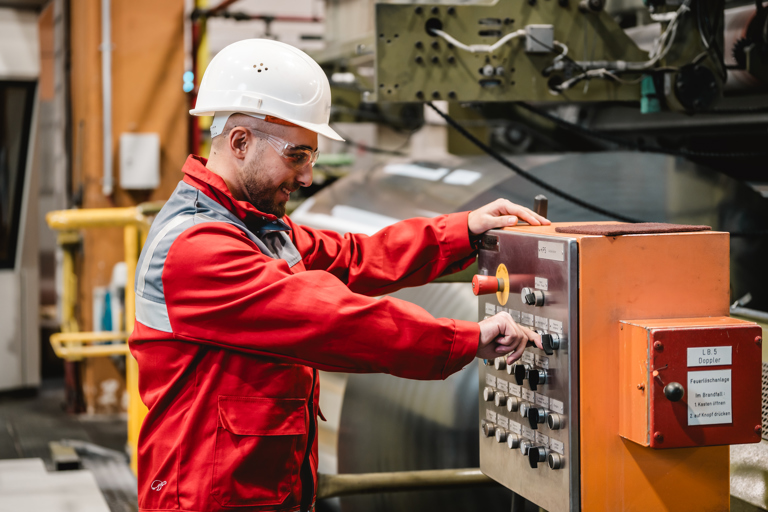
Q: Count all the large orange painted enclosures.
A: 1